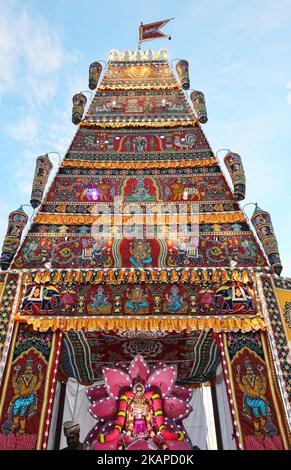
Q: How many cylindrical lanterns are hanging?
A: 8